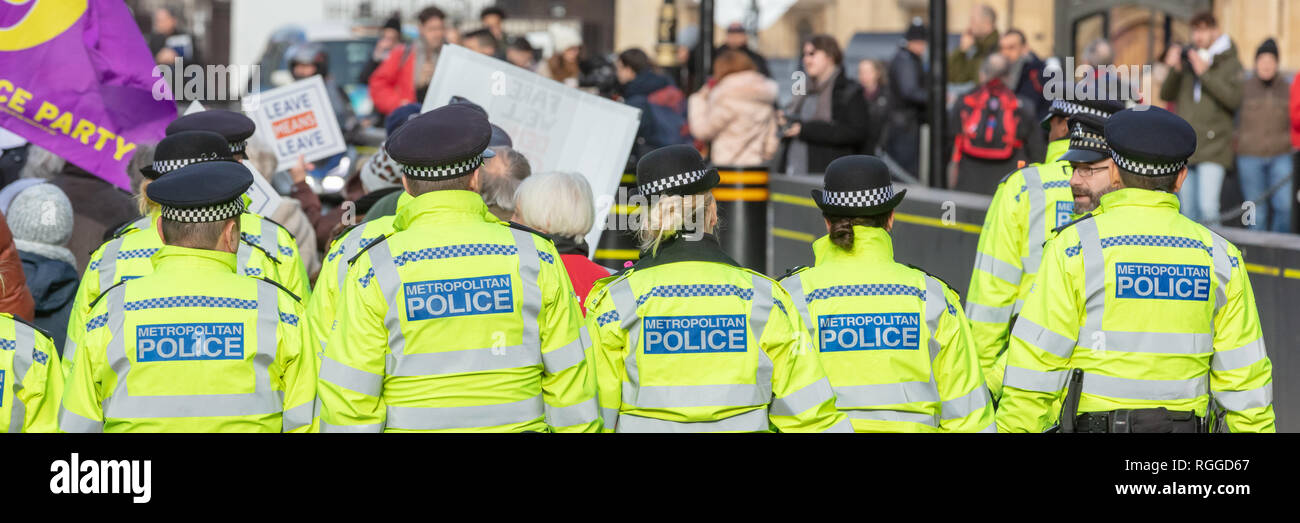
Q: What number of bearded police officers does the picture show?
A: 1